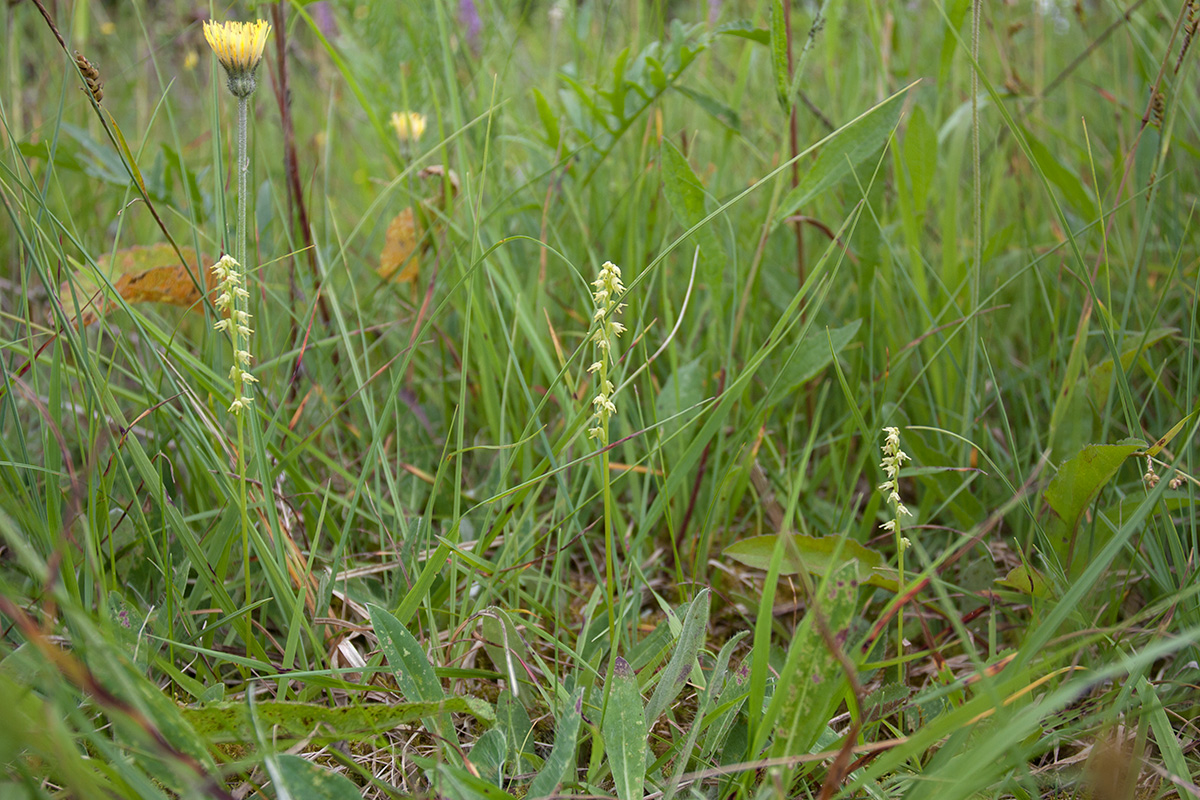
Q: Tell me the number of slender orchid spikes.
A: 3